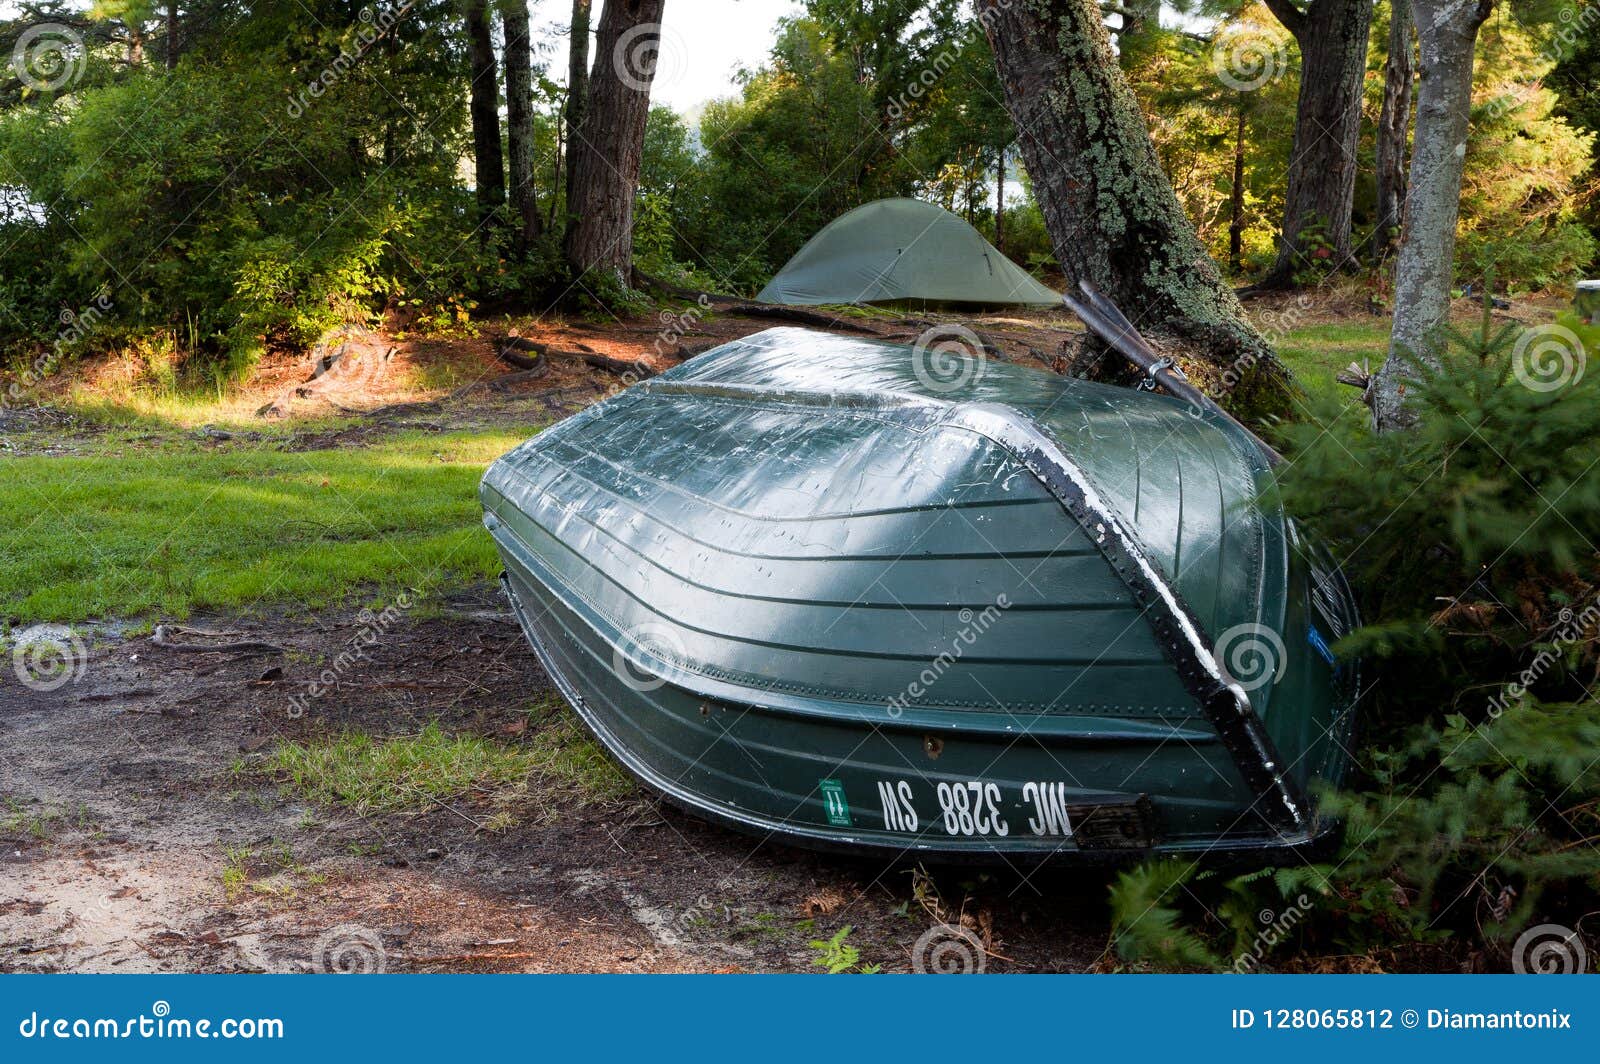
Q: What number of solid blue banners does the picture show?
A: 1